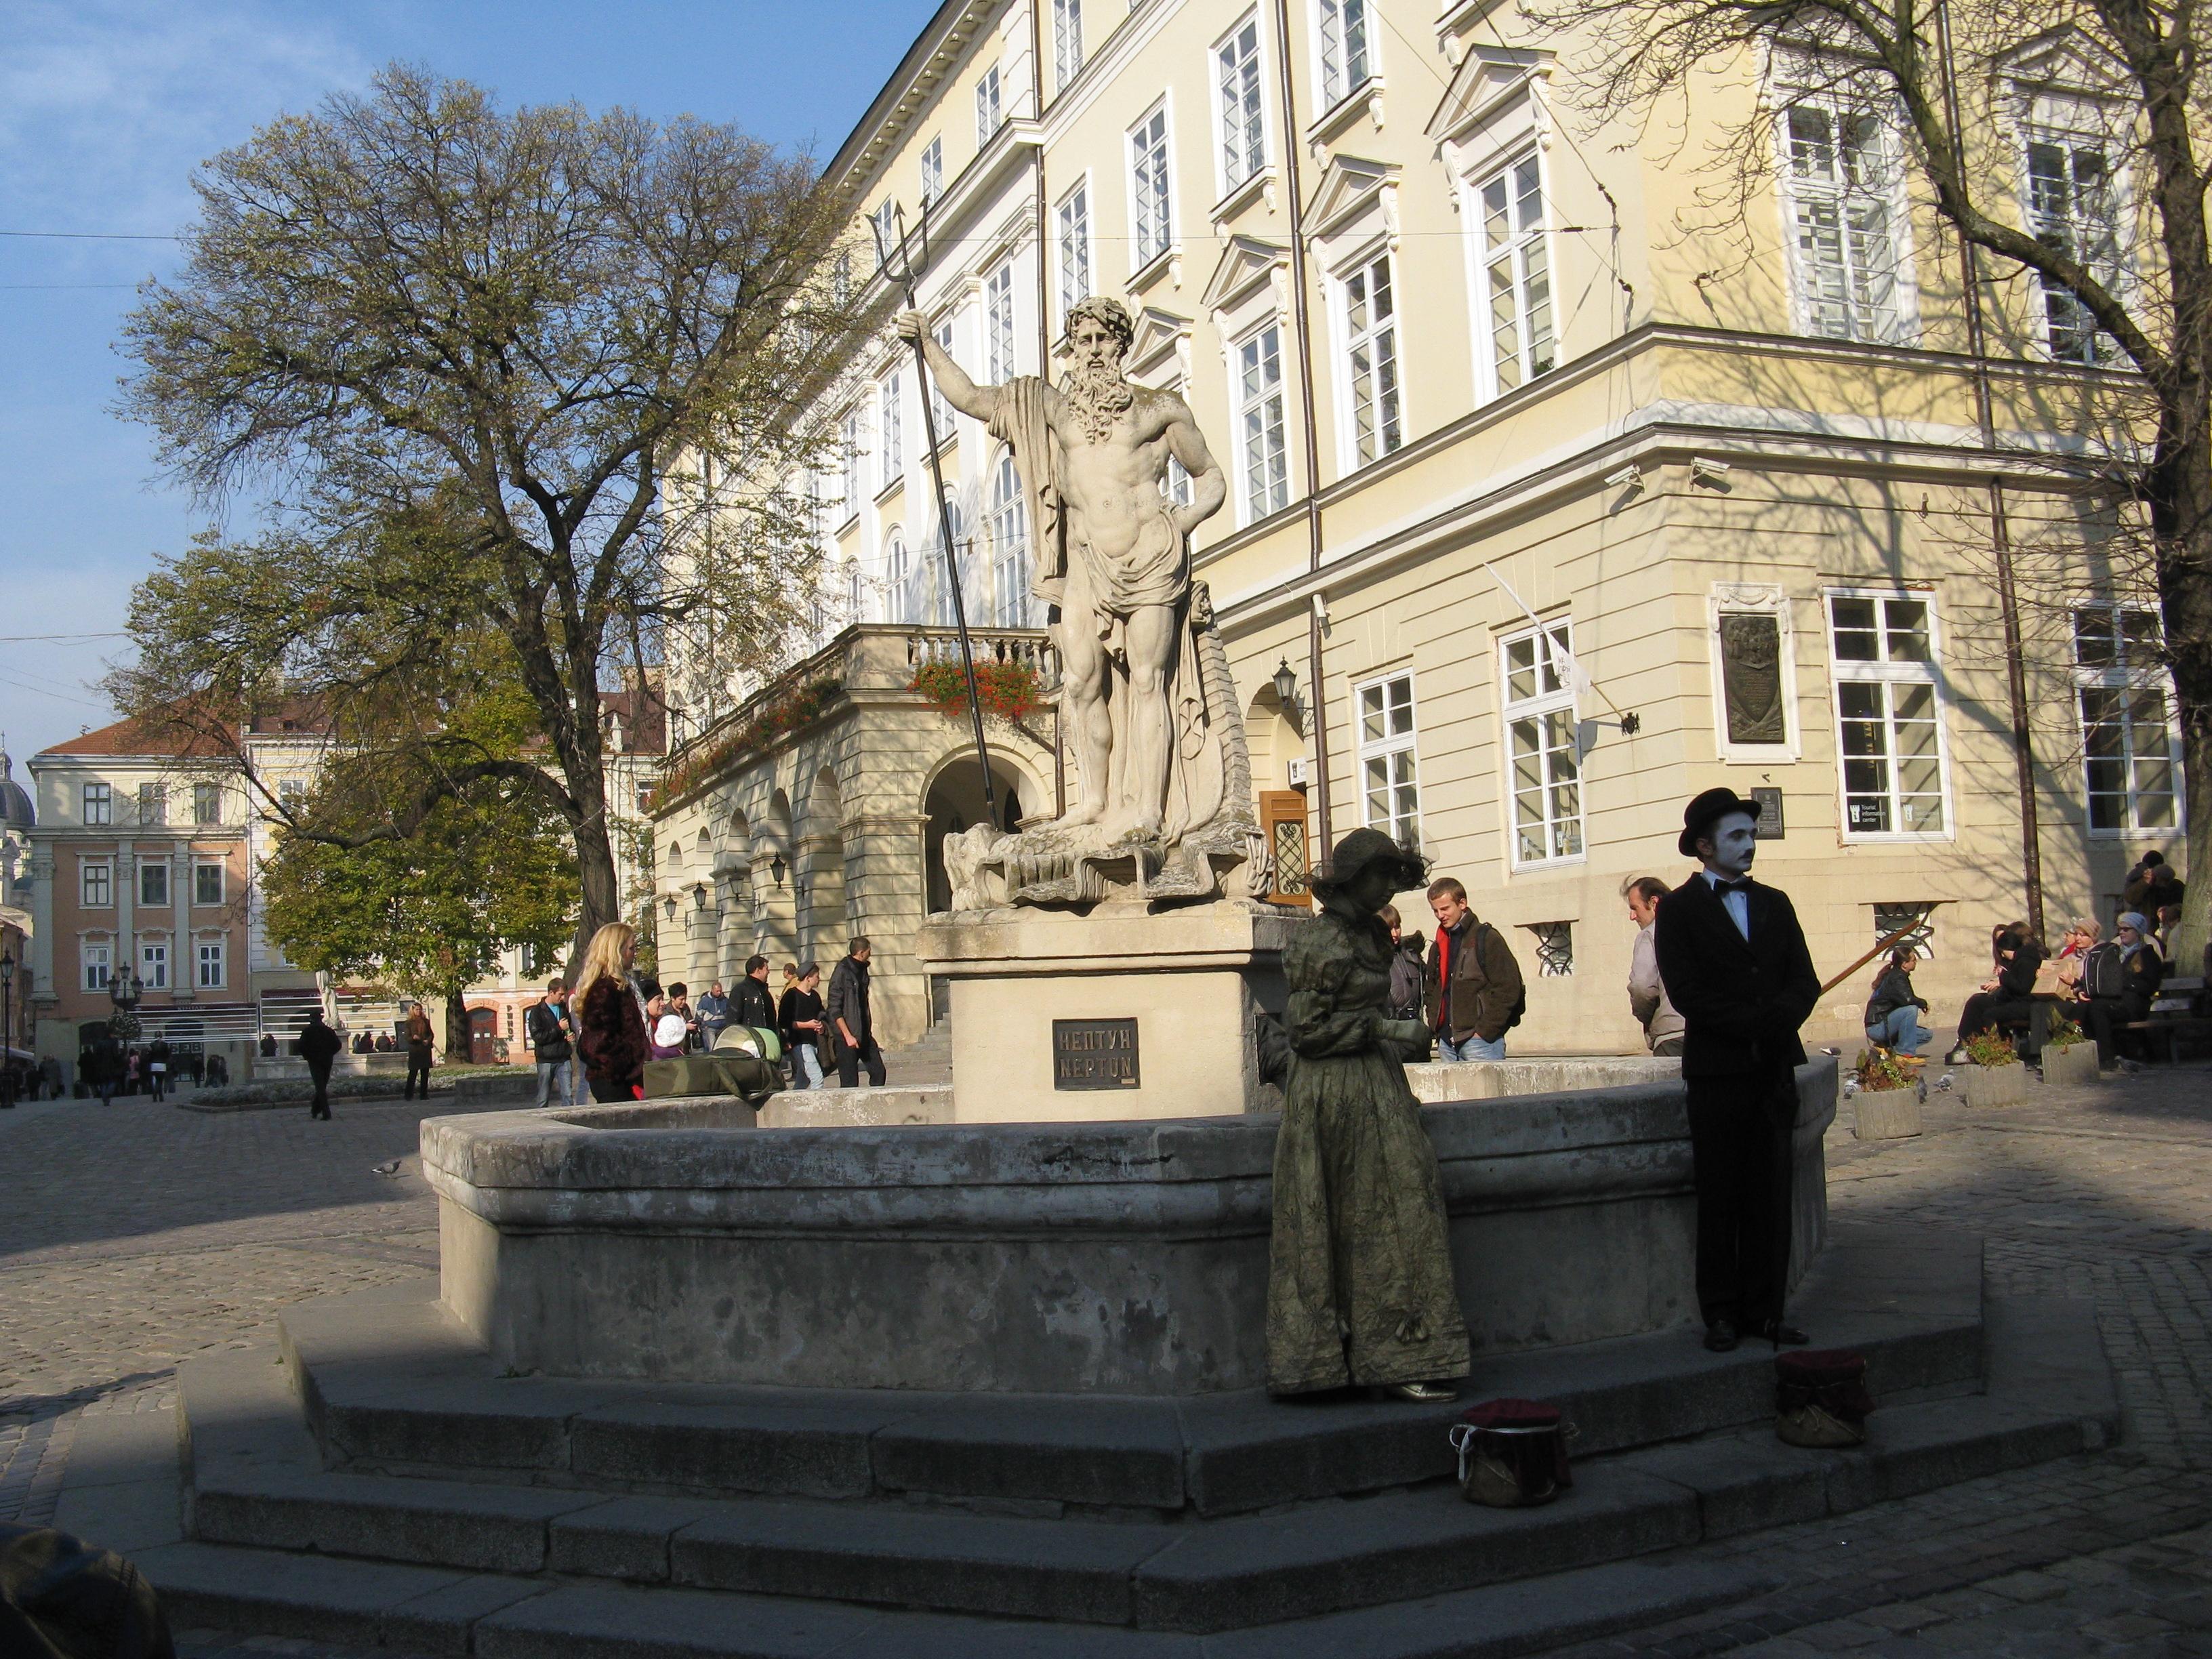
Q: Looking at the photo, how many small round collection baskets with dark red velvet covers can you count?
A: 2